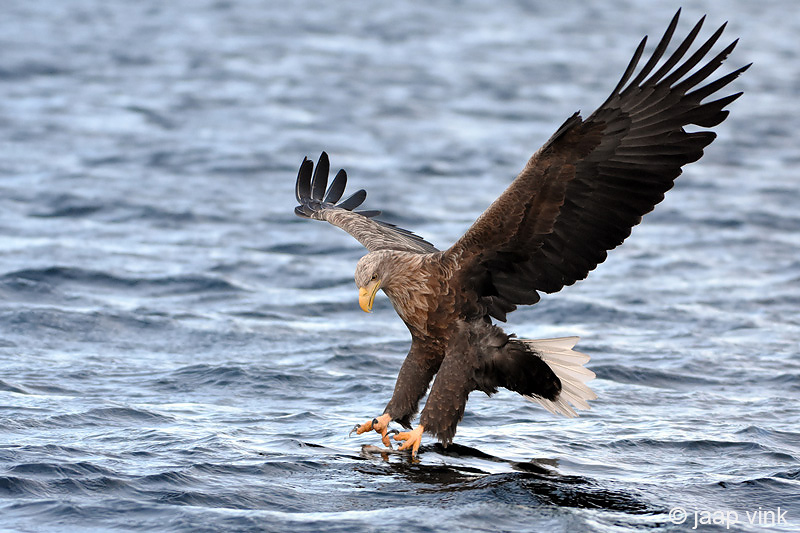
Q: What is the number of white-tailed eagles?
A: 1